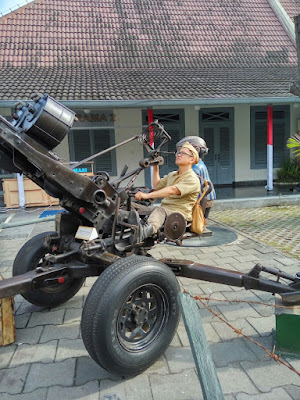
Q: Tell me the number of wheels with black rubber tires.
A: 2